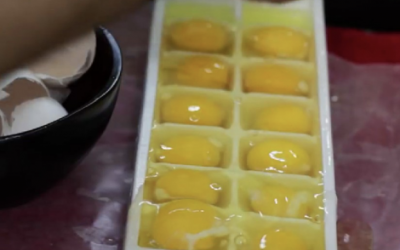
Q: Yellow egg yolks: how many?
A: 12